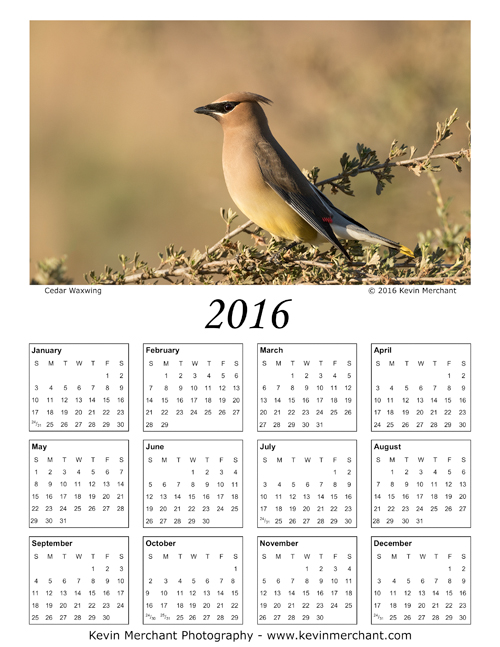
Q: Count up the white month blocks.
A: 12